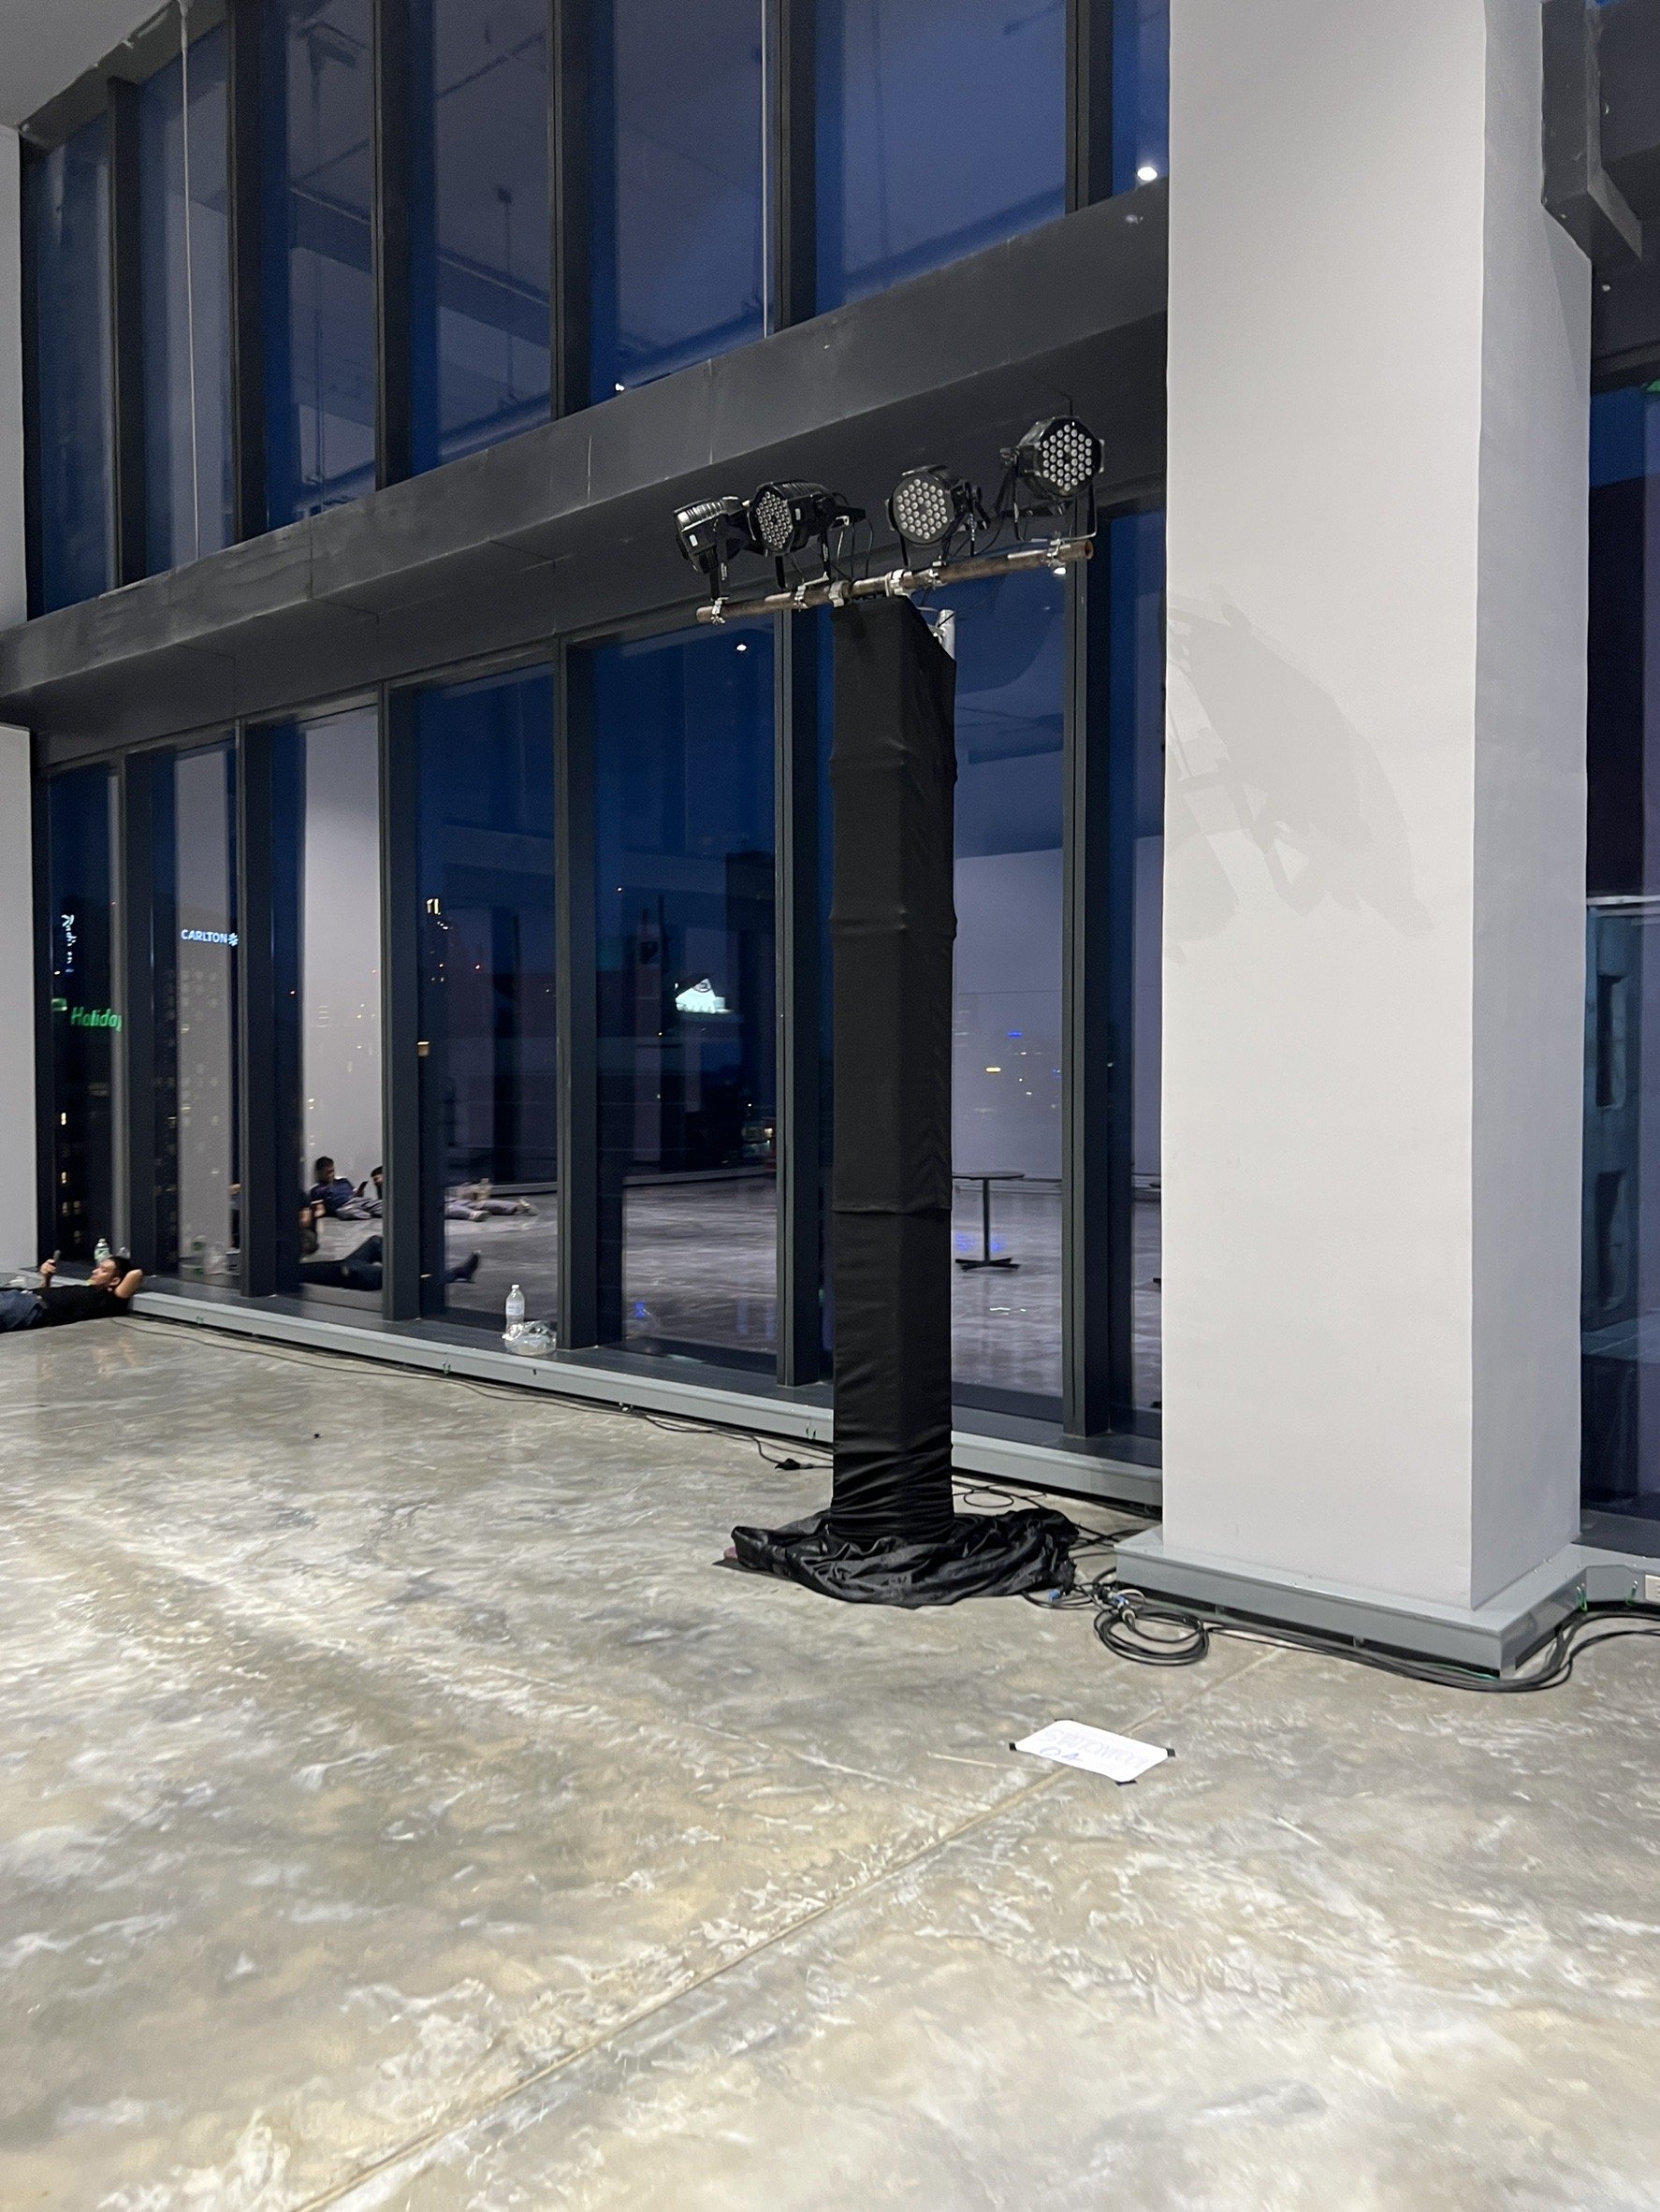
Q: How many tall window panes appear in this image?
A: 15